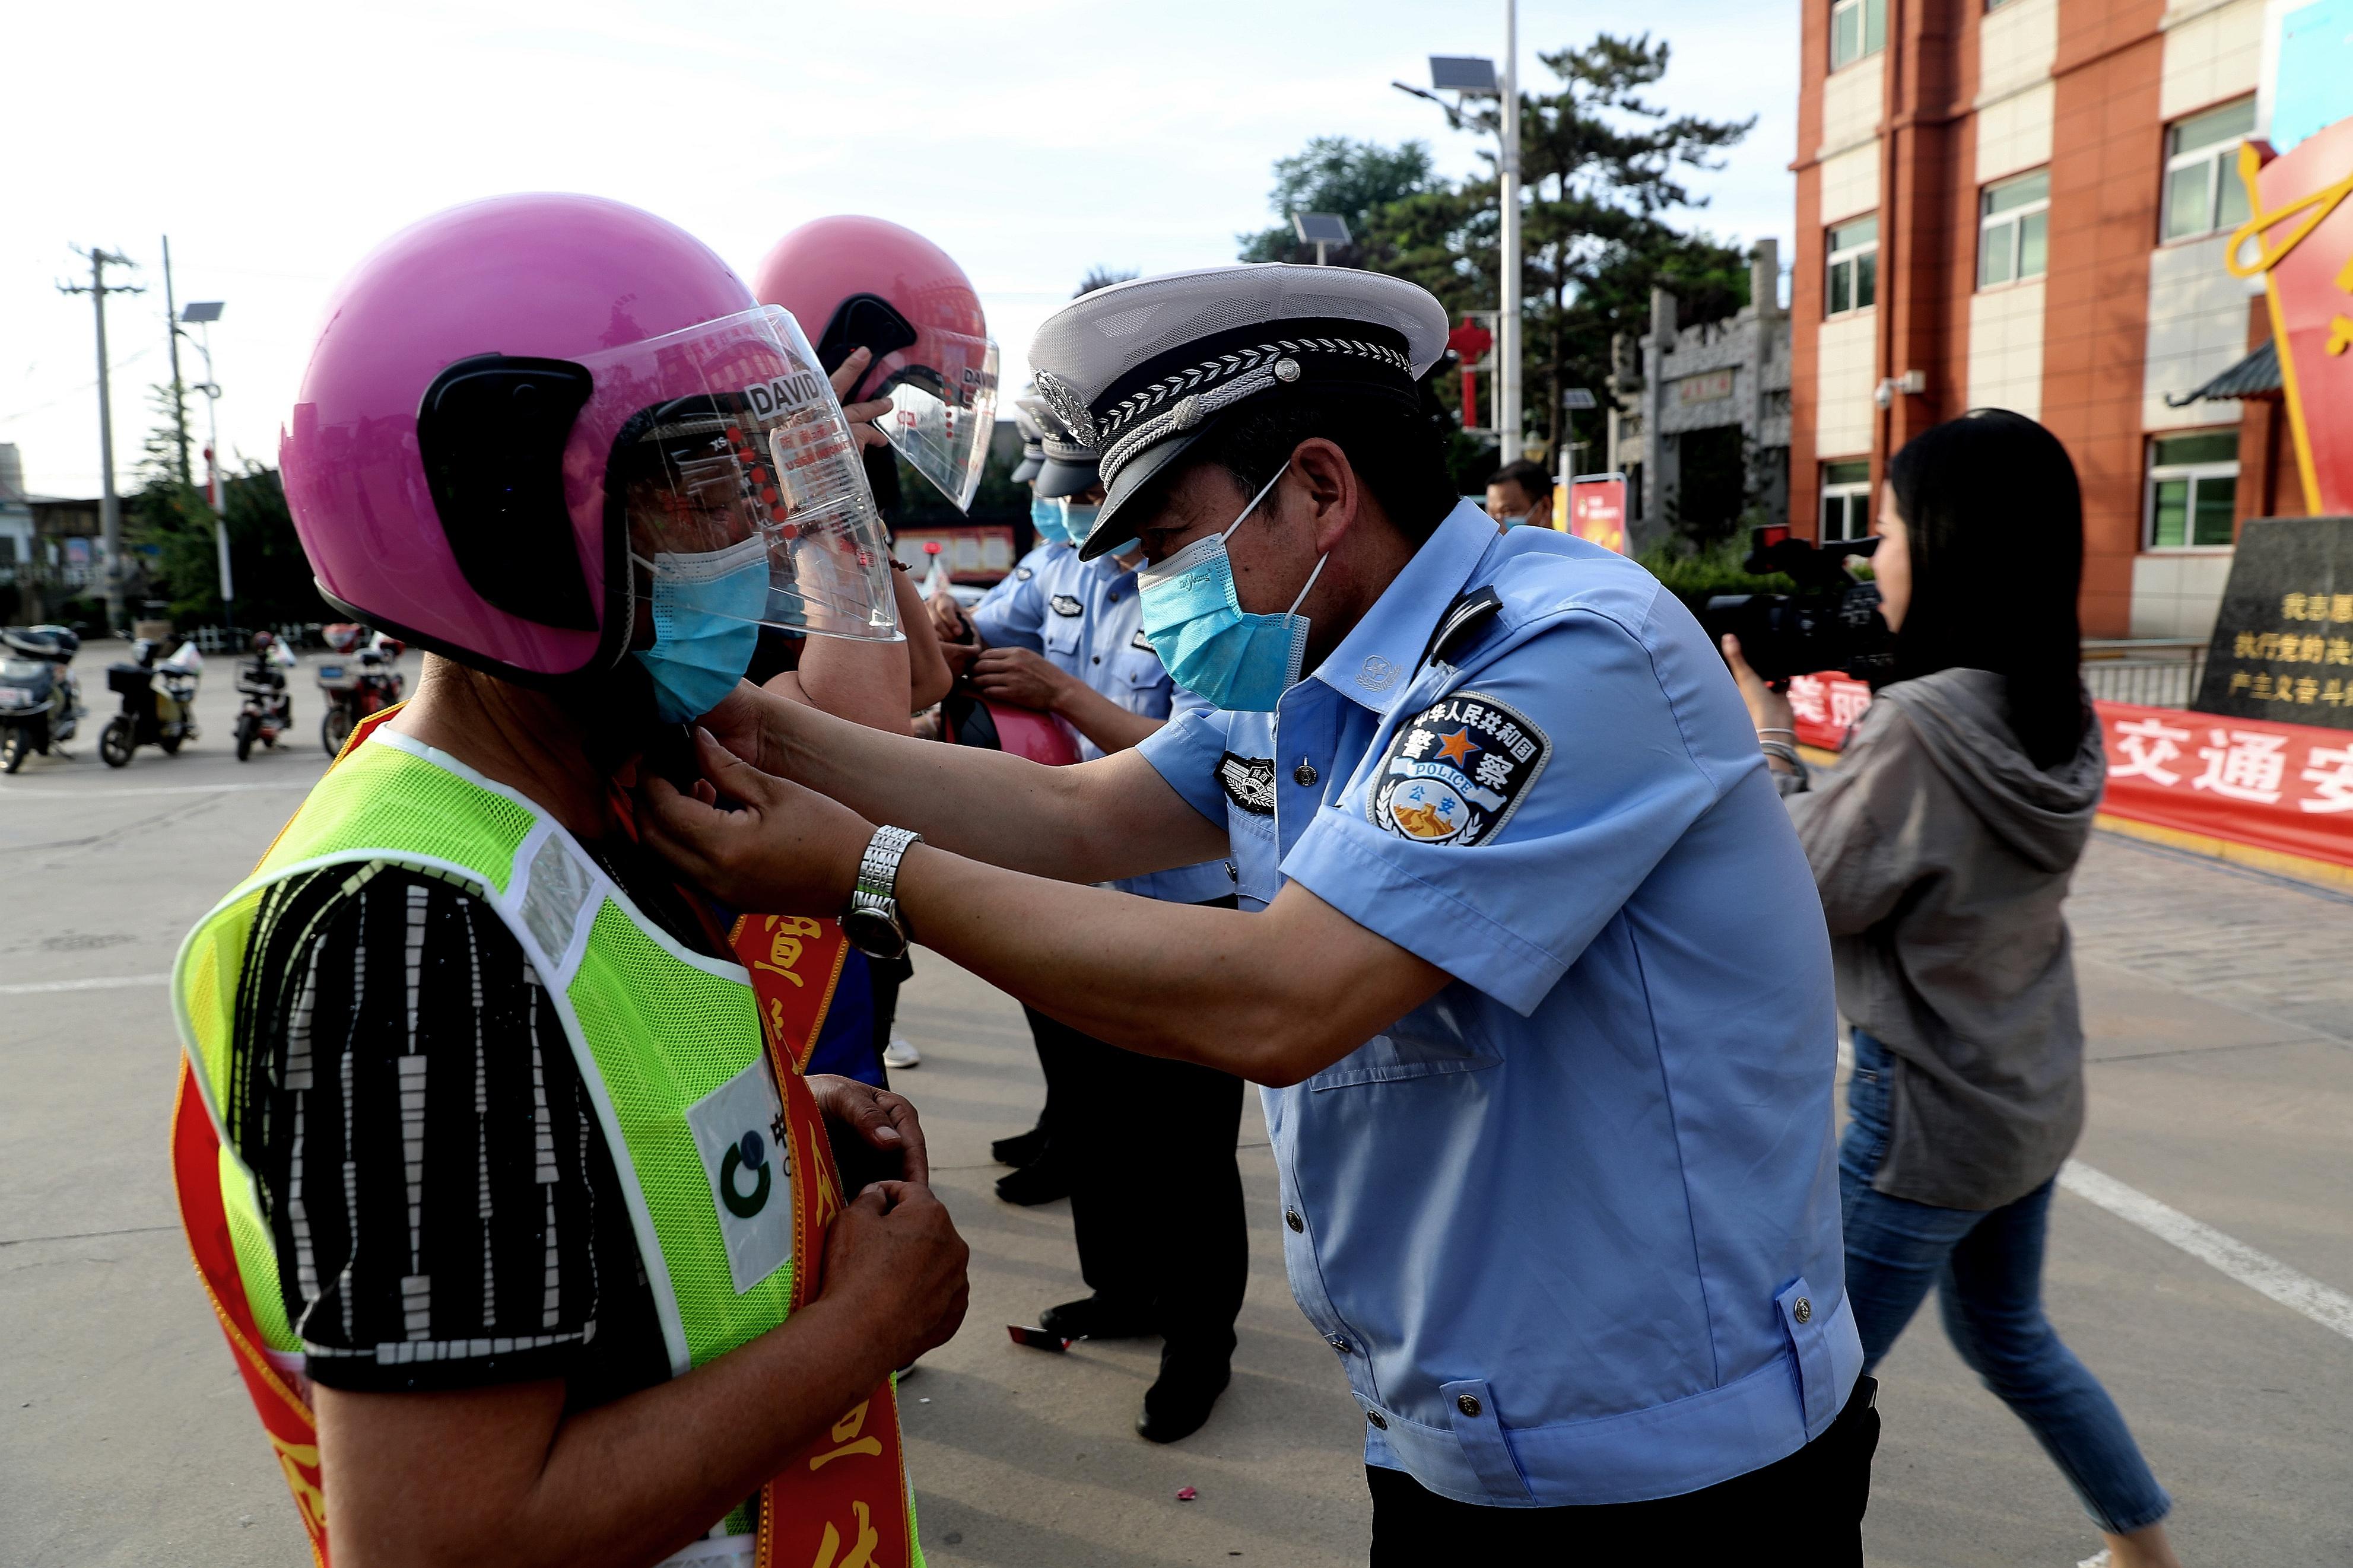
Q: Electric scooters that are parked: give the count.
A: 4